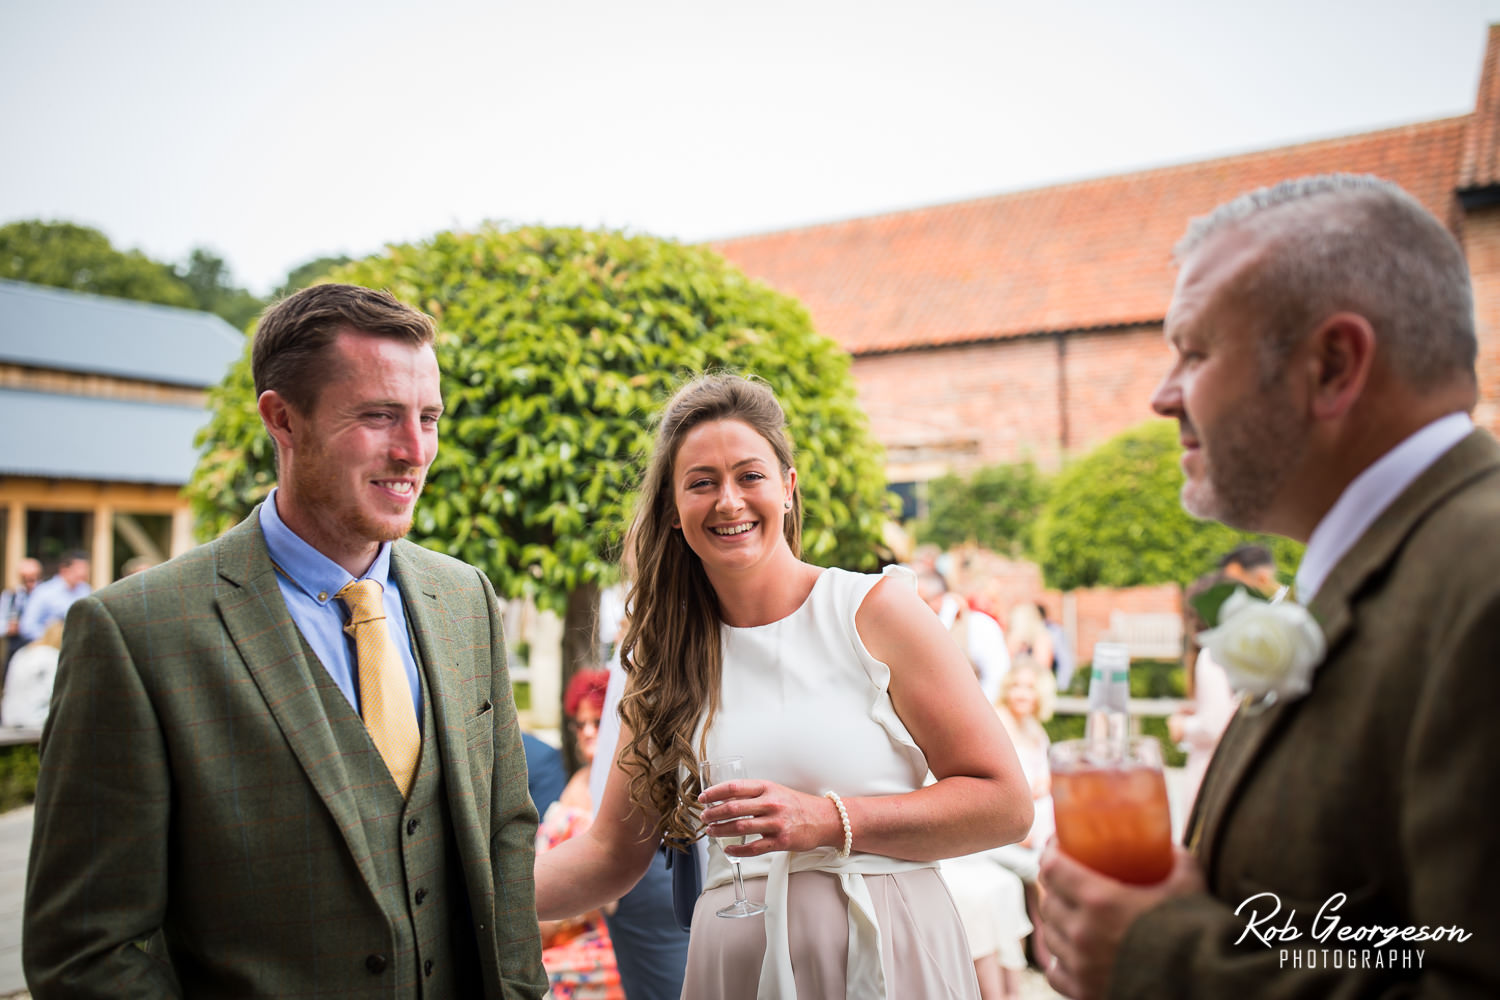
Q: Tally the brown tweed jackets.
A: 1